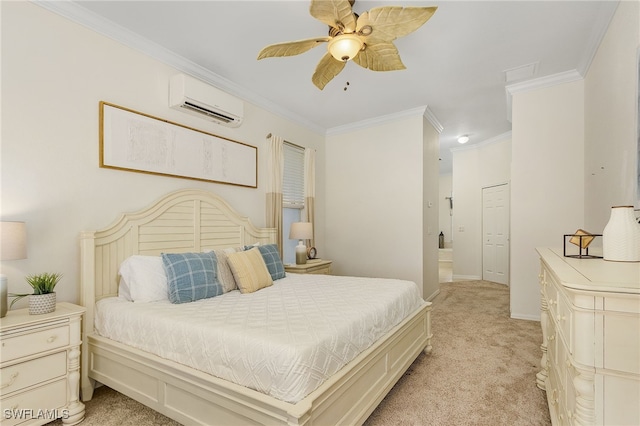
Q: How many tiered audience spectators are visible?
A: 0